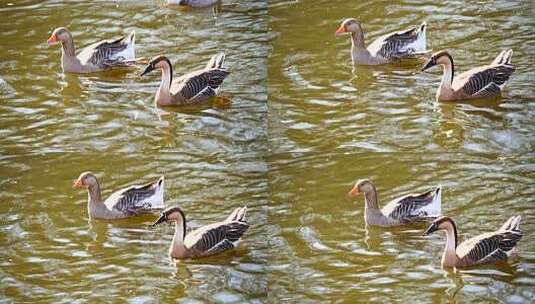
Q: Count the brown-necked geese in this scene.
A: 4